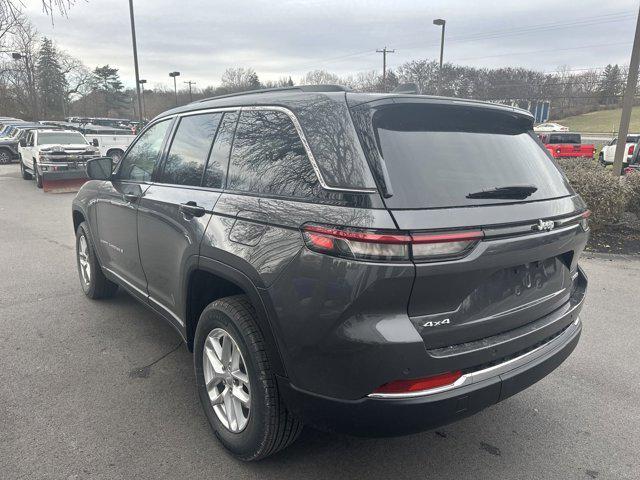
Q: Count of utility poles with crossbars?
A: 2